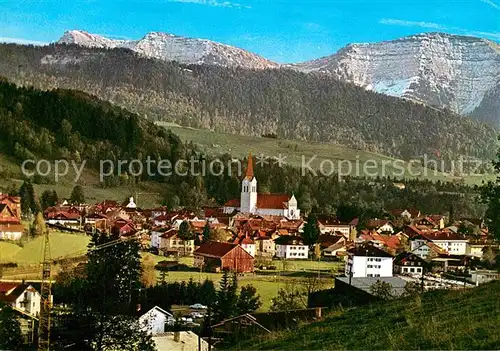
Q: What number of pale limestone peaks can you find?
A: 3